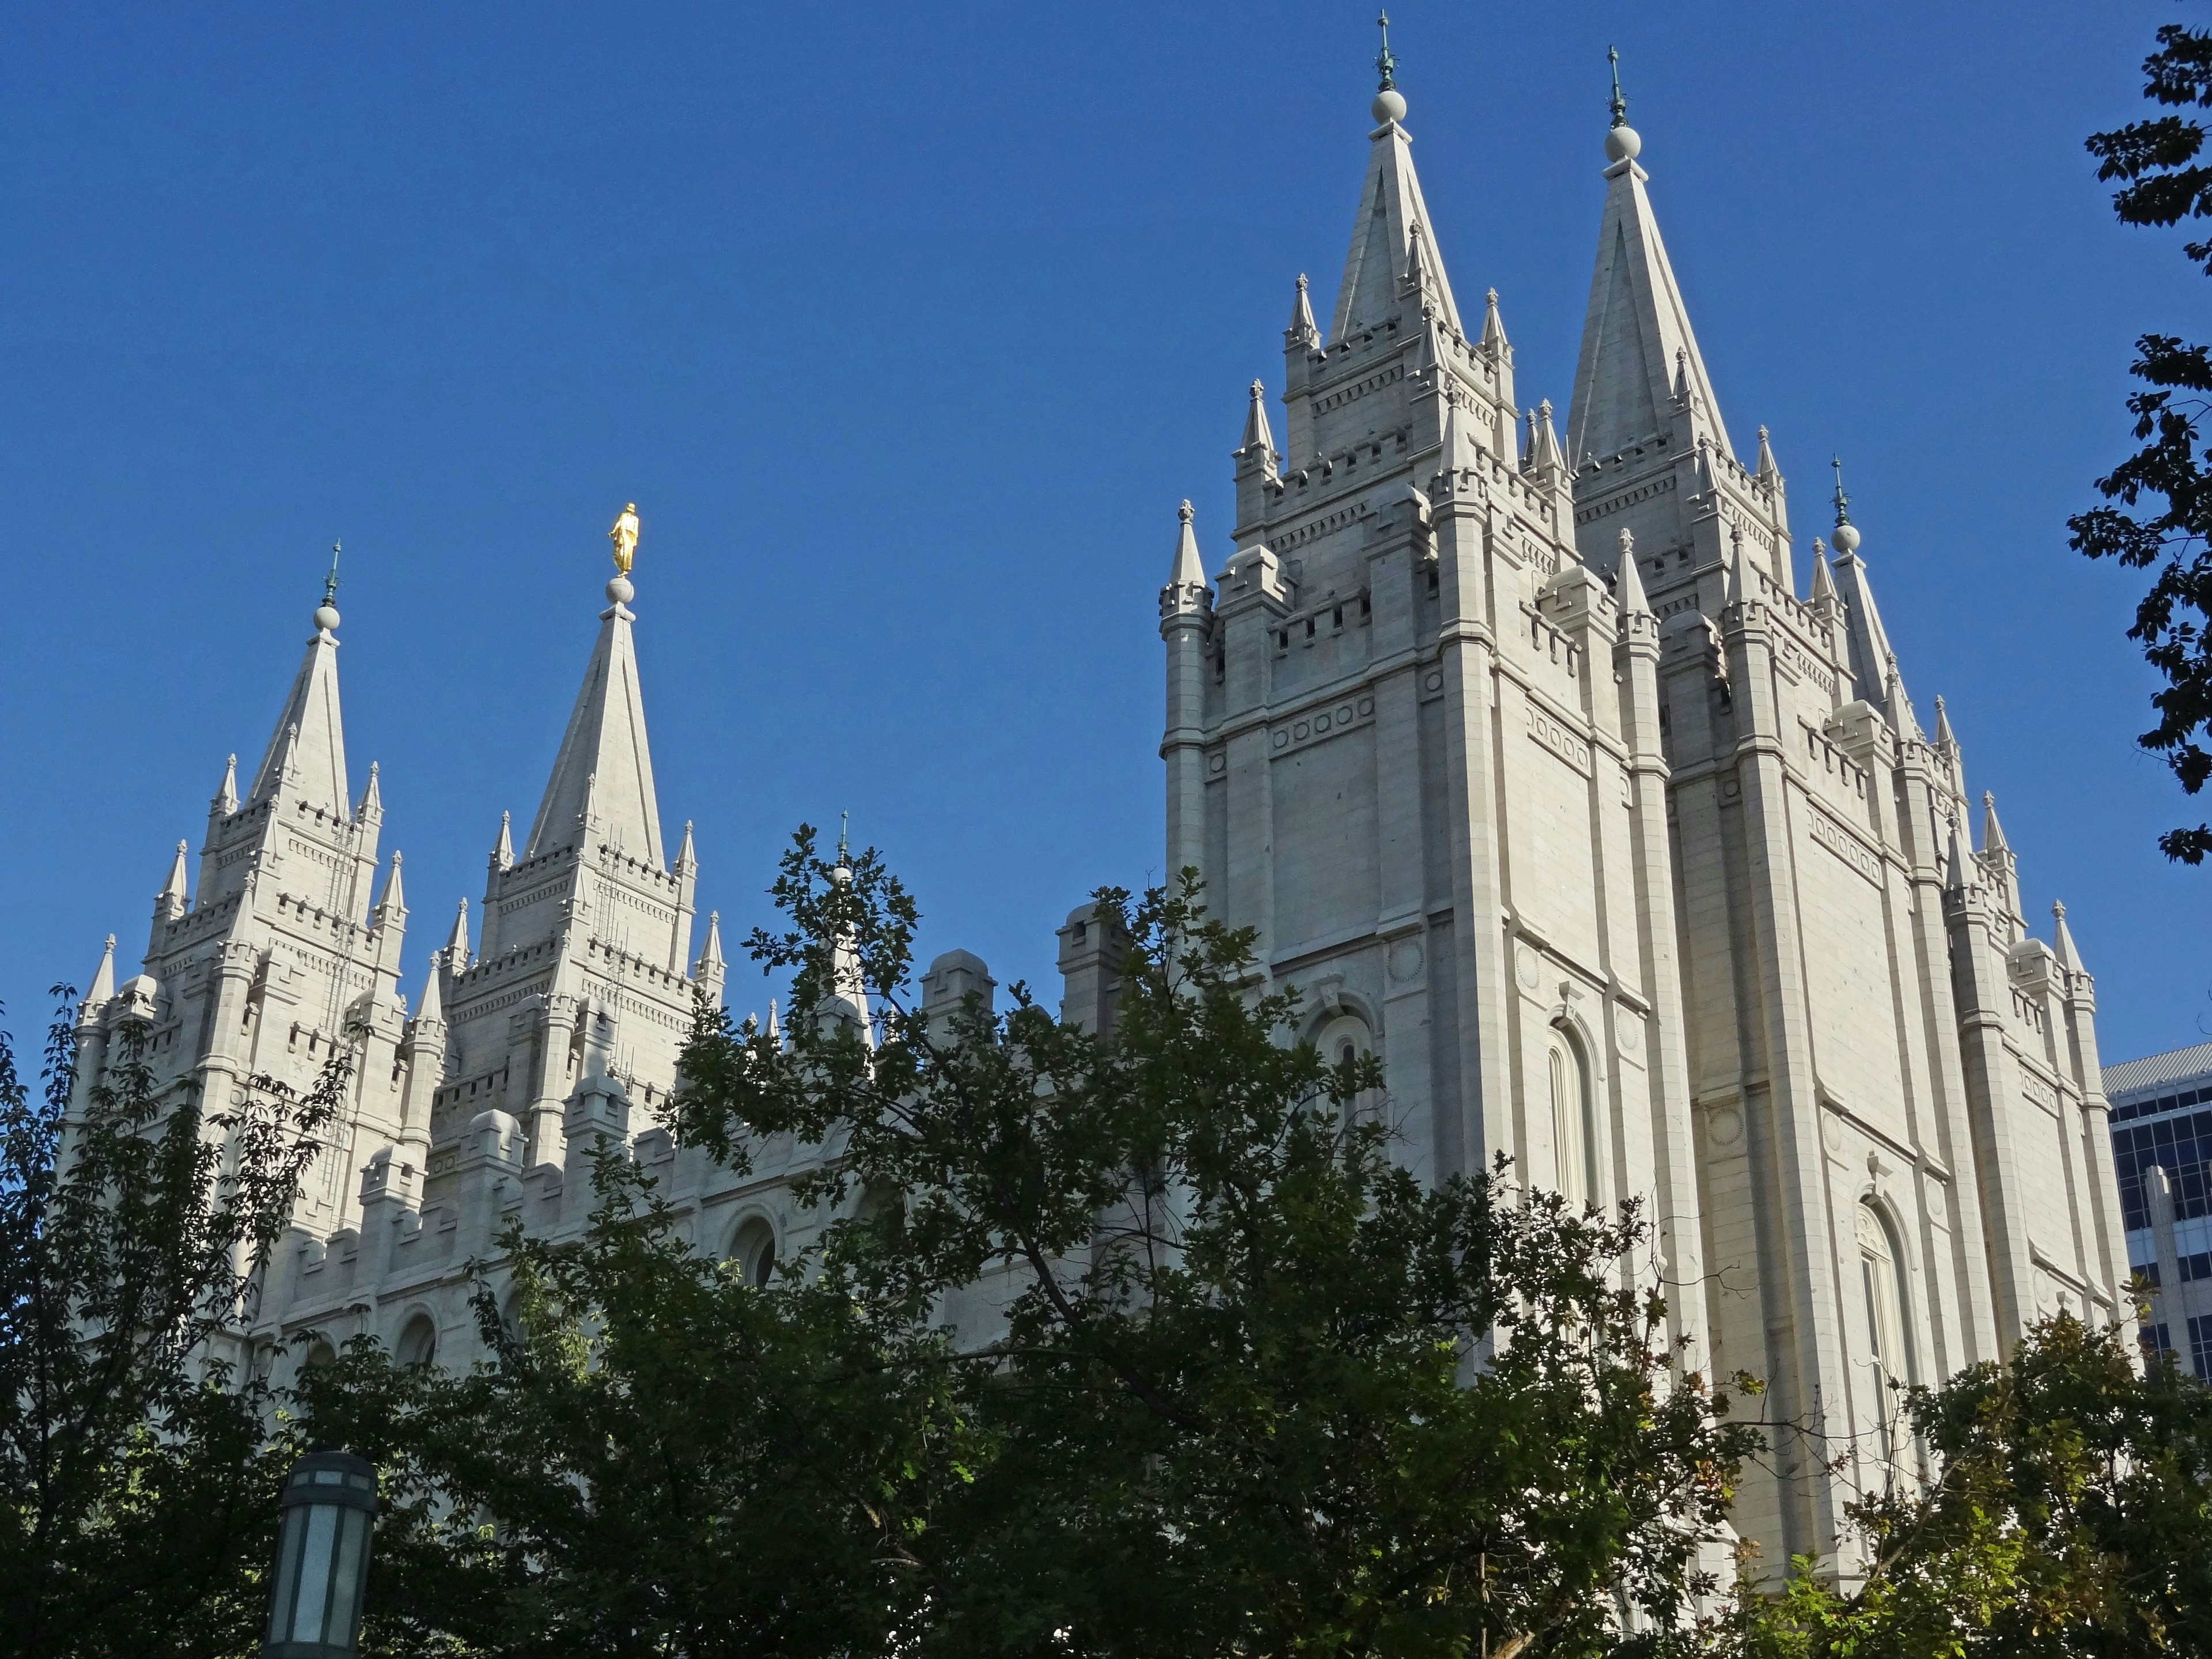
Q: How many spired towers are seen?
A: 6